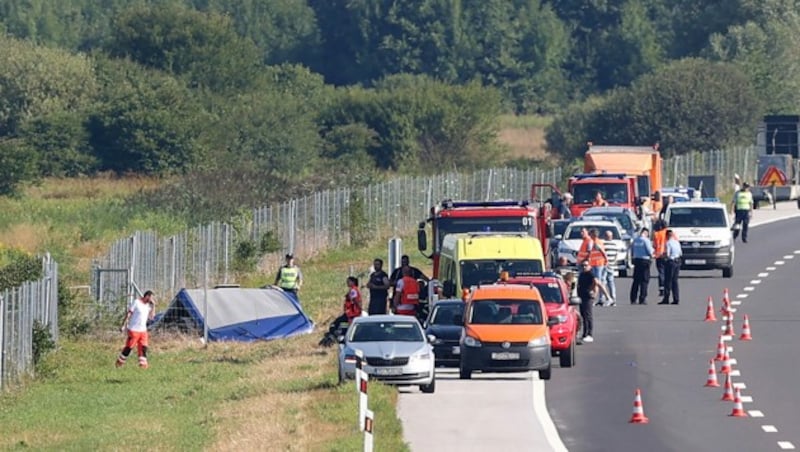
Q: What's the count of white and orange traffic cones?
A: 10